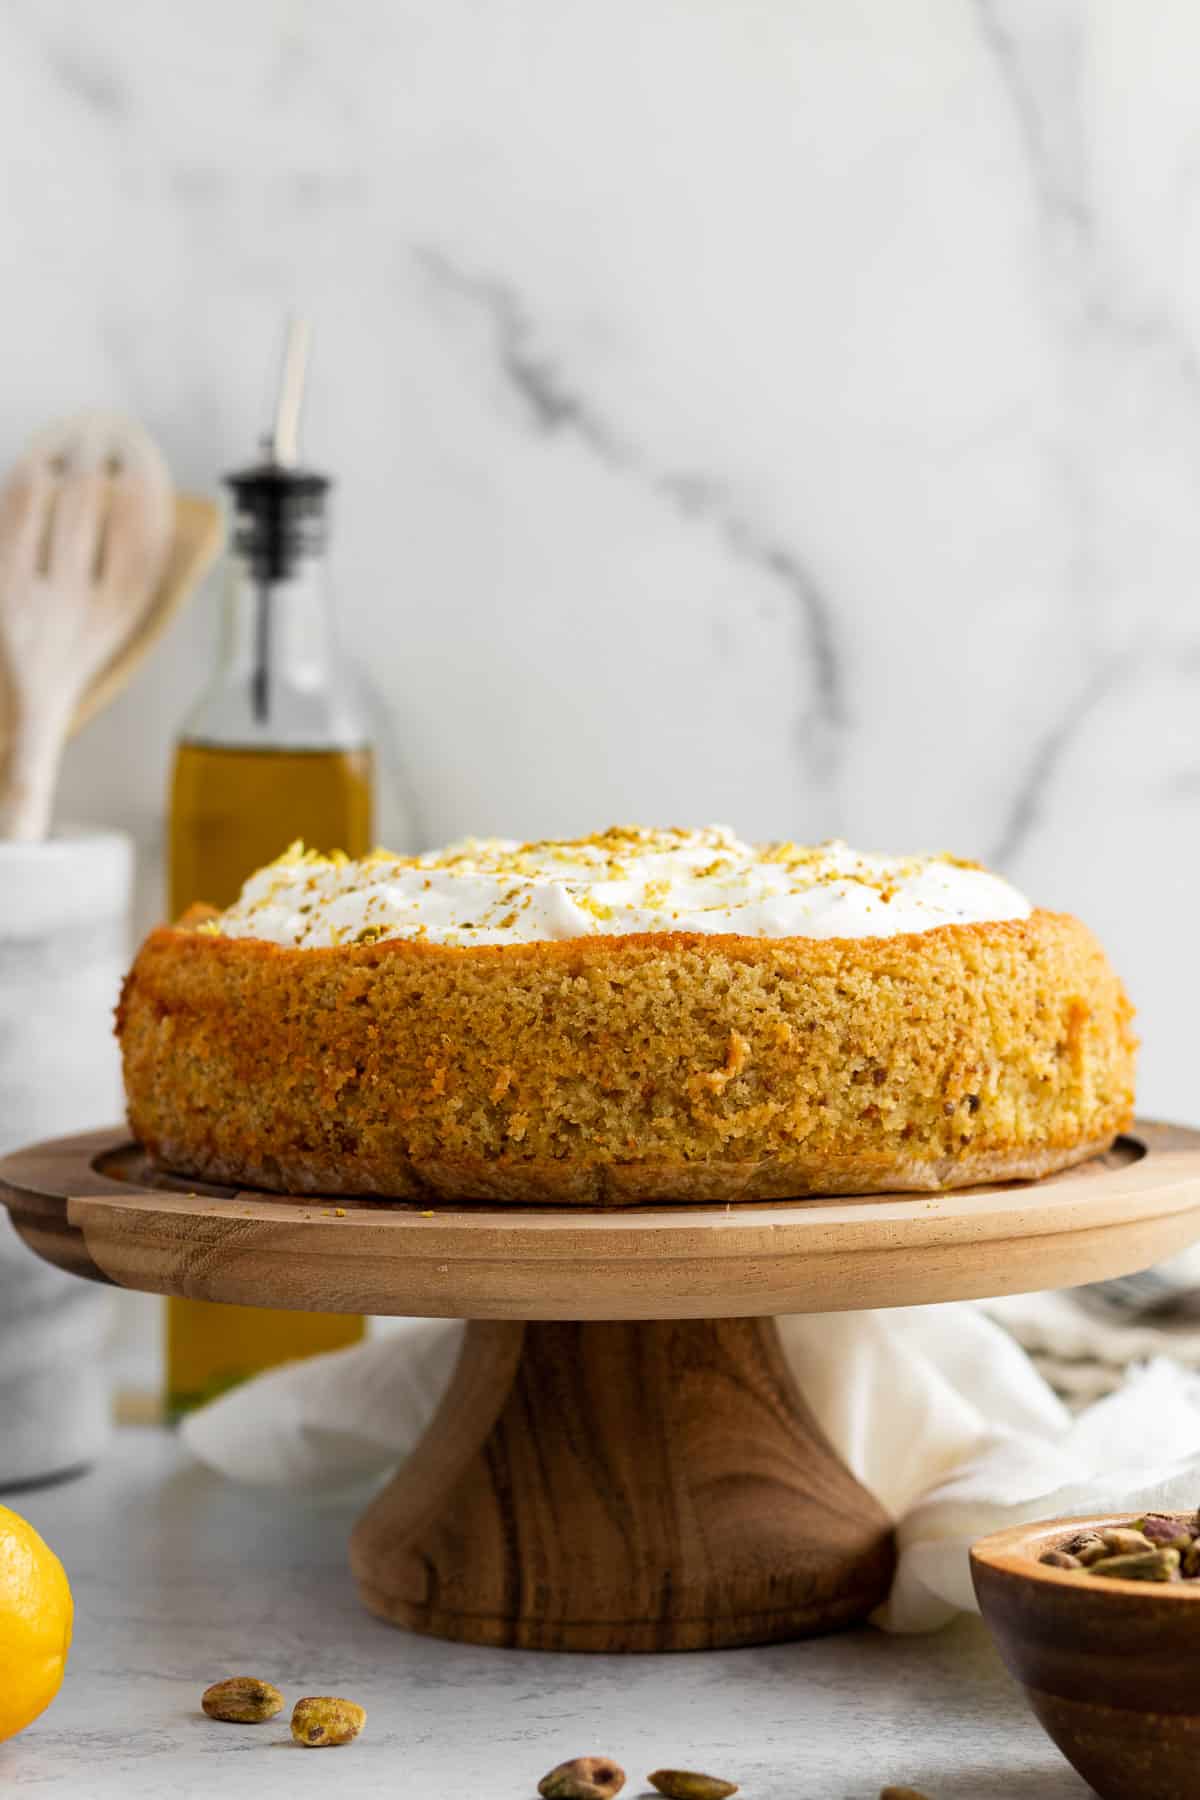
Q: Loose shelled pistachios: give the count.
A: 5